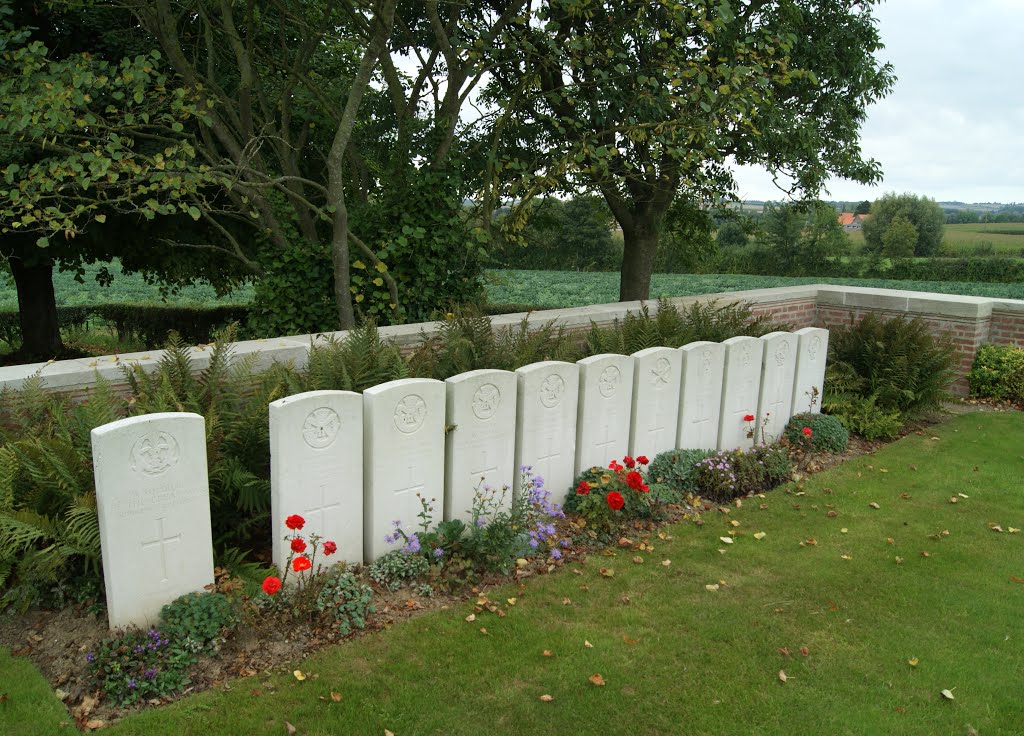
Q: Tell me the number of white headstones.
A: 11